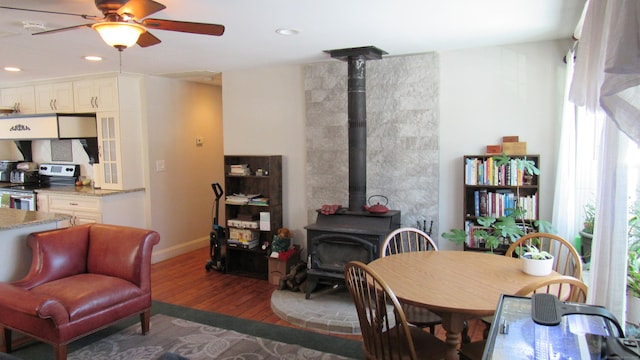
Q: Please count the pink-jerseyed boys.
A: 0